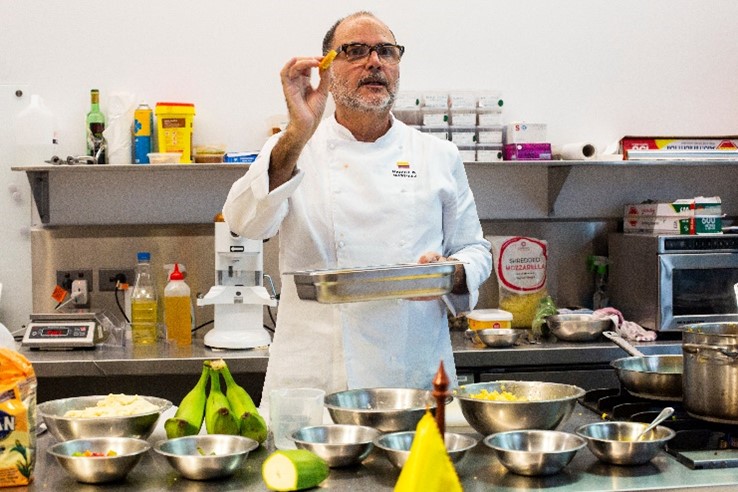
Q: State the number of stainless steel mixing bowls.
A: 11